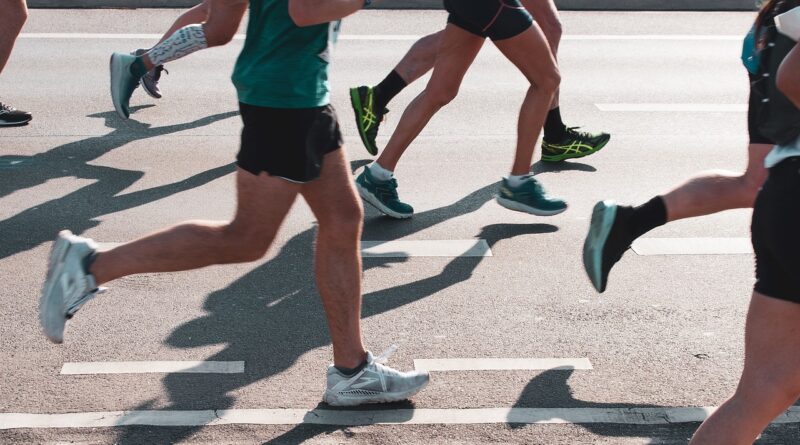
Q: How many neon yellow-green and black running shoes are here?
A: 2